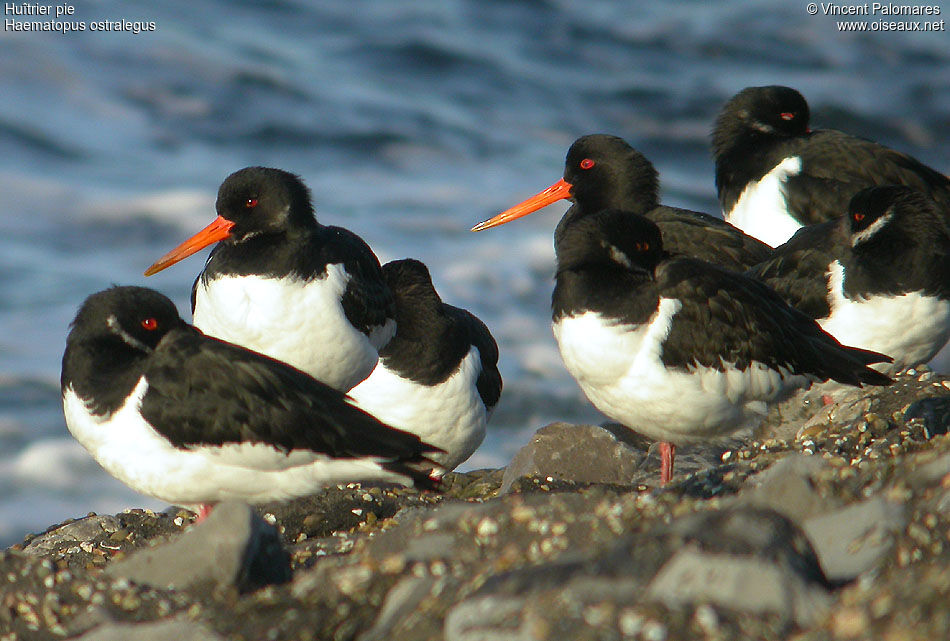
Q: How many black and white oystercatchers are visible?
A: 7